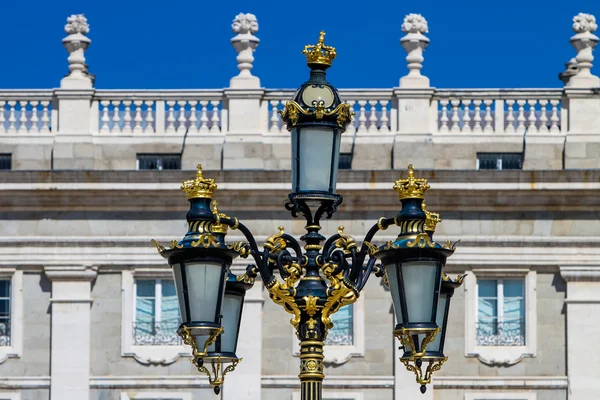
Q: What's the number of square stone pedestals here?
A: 4